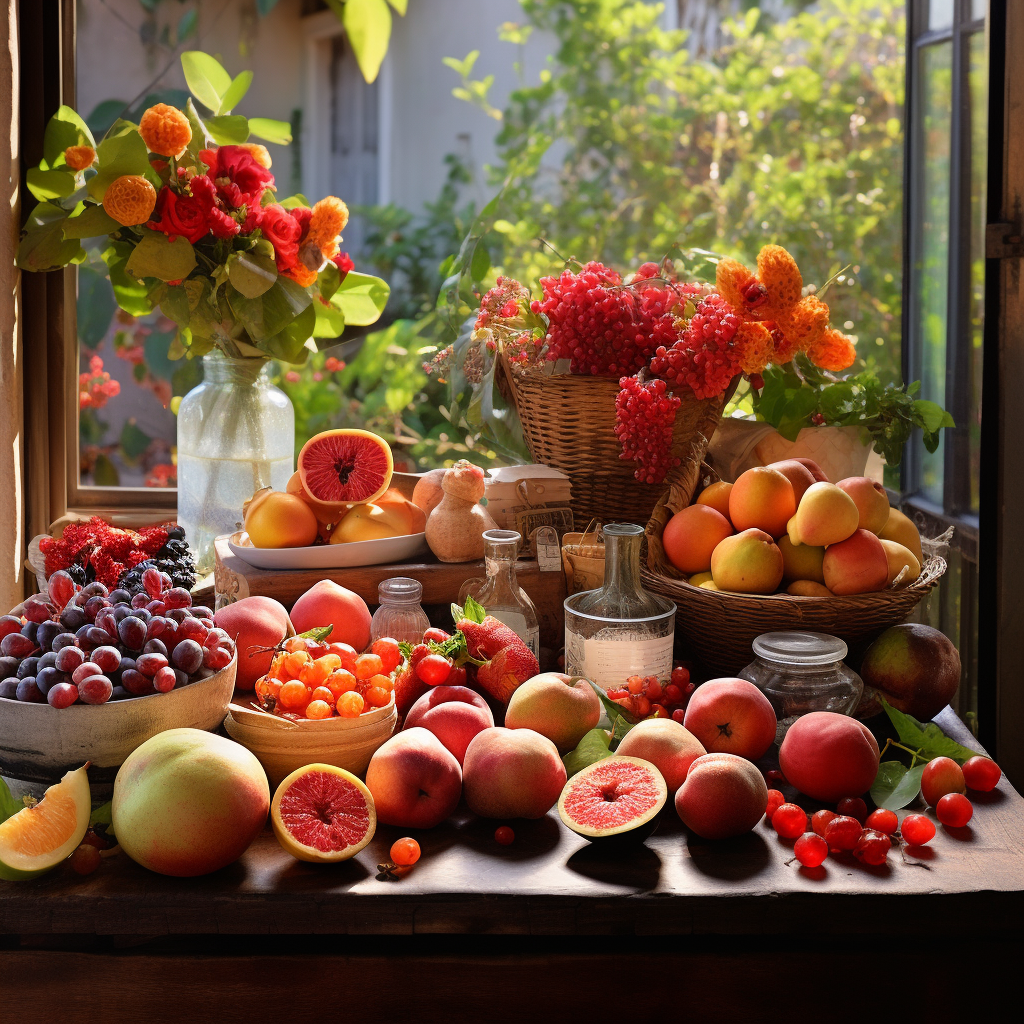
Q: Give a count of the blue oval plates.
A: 0